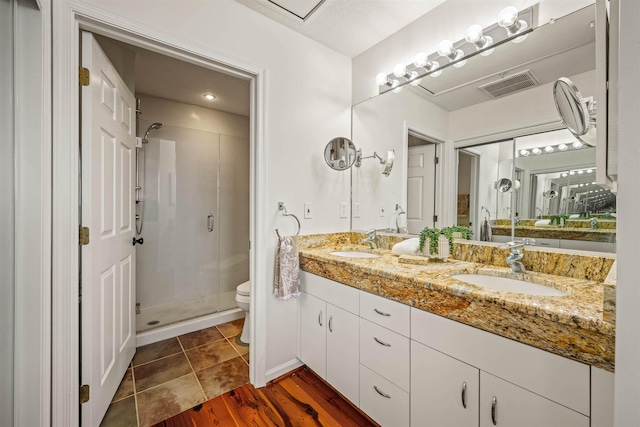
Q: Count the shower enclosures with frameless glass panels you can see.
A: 1